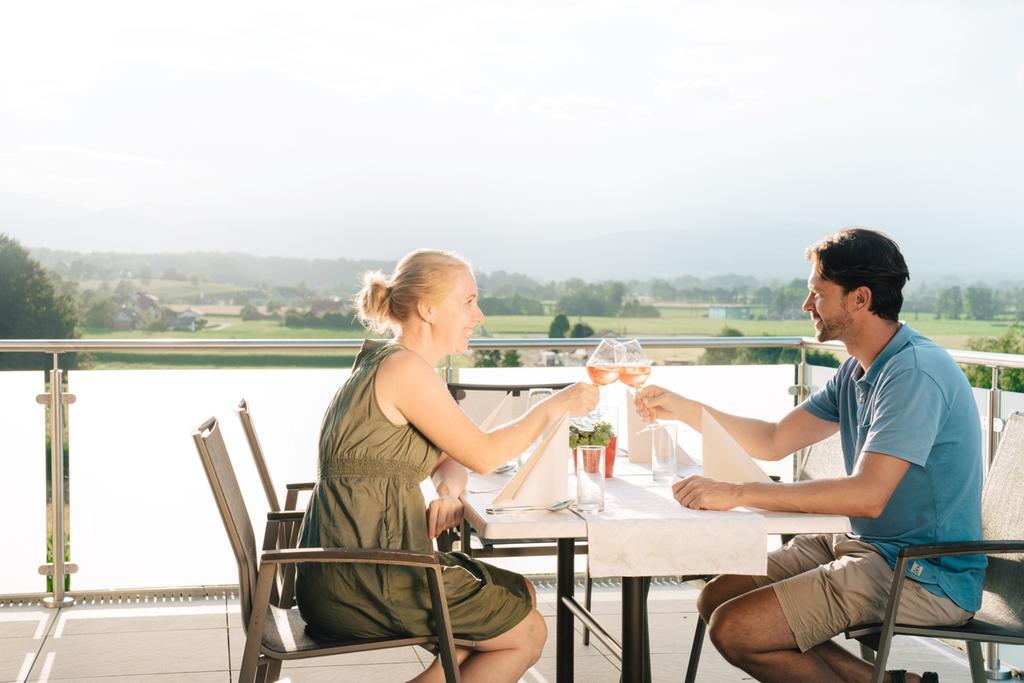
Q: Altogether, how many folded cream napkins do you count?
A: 4